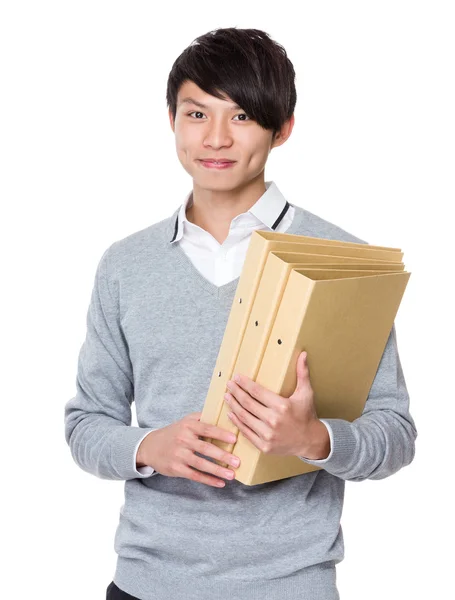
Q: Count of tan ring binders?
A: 3